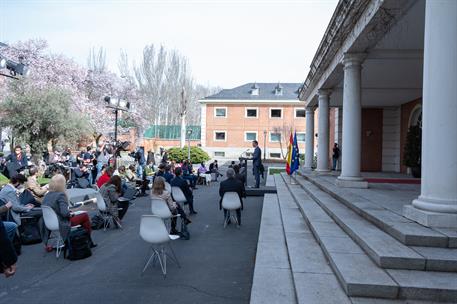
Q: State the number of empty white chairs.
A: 1